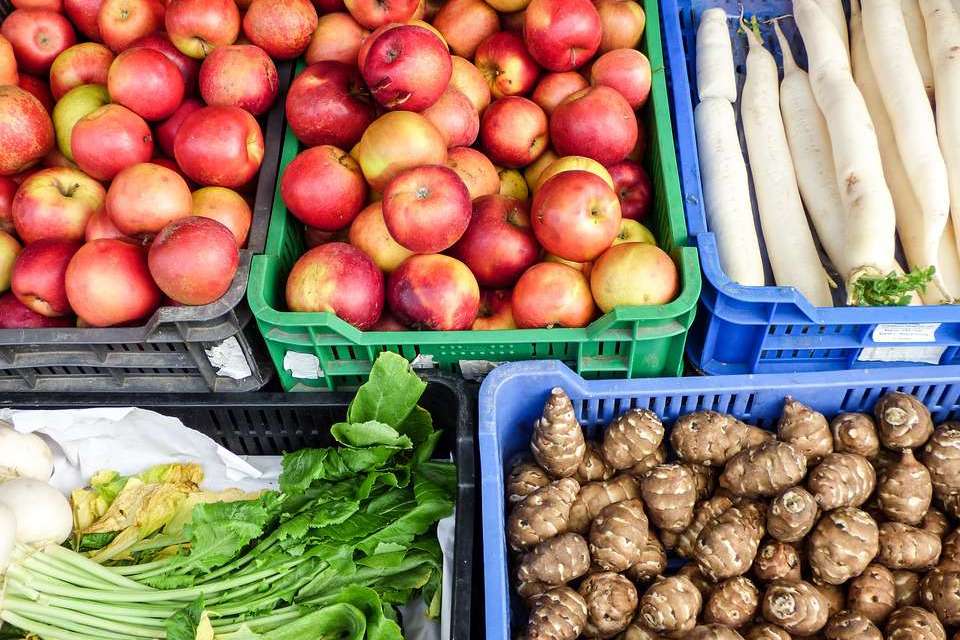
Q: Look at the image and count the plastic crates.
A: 5